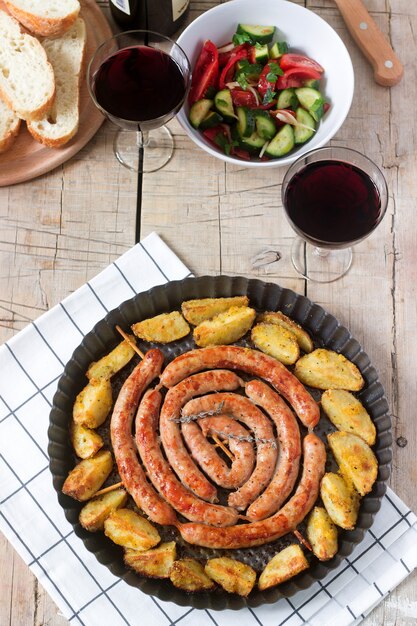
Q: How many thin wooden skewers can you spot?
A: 2